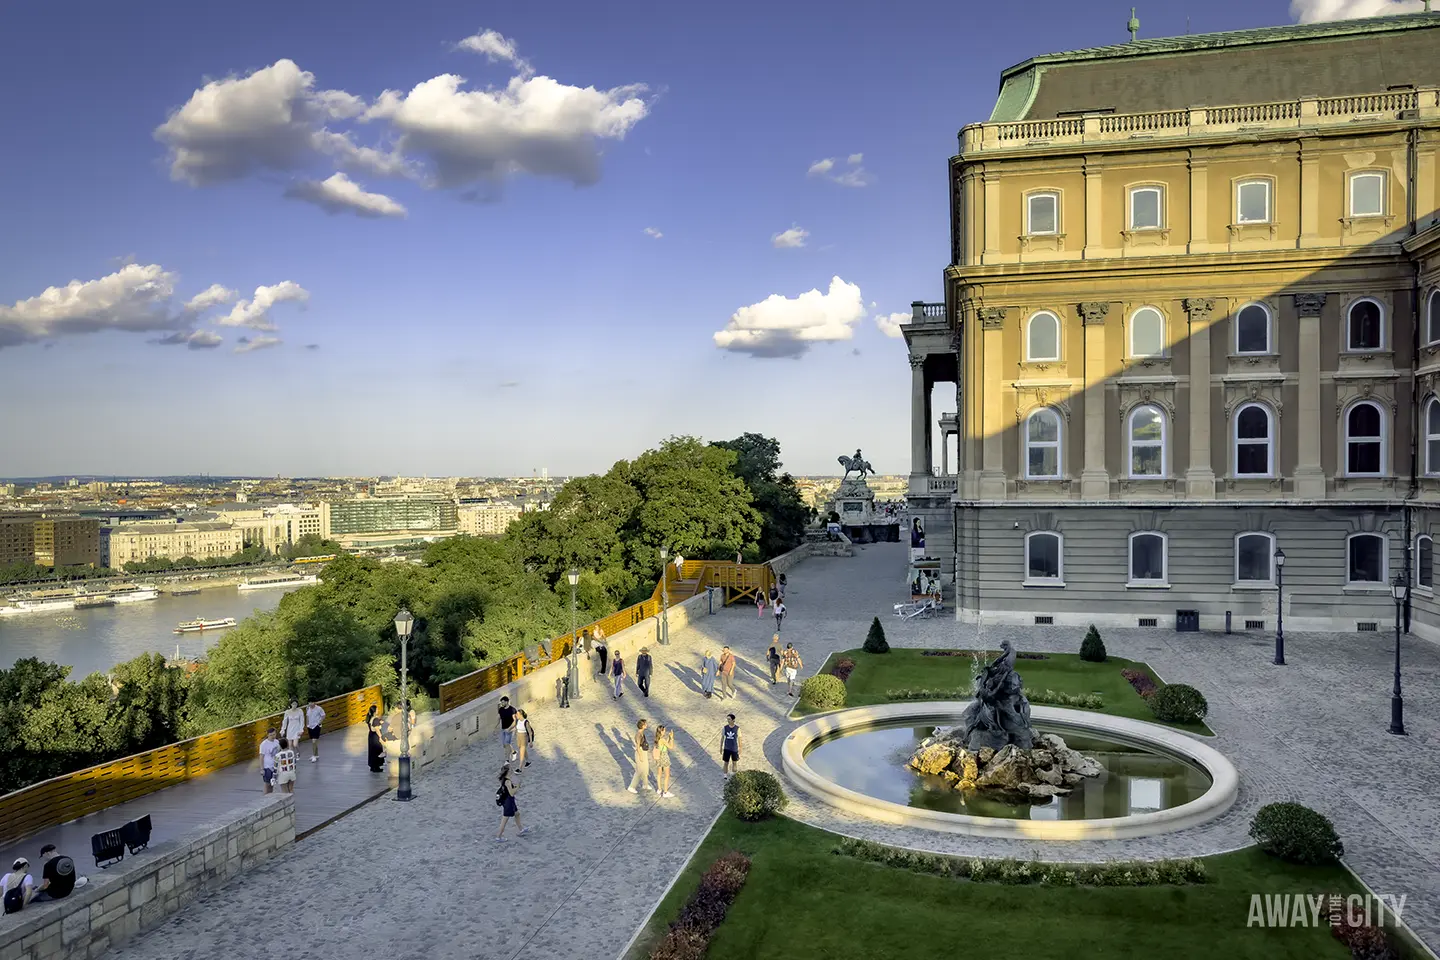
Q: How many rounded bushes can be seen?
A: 4